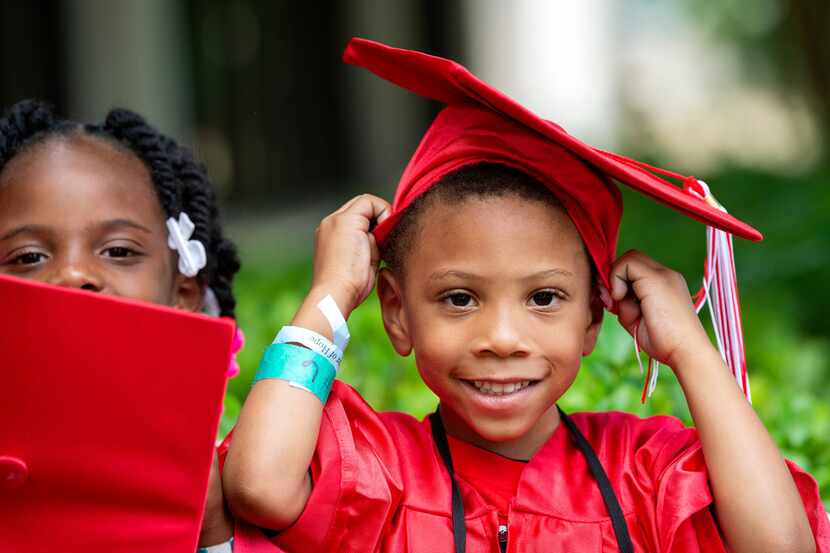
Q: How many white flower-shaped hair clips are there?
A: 1